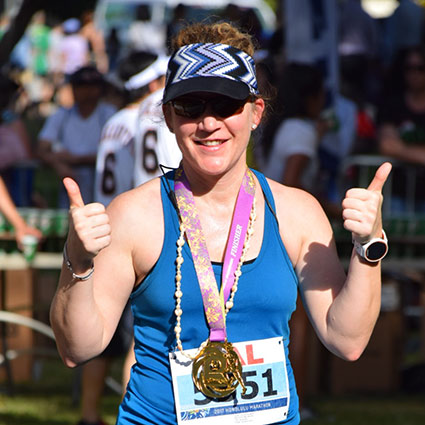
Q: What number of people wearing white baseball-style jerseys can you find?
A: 2